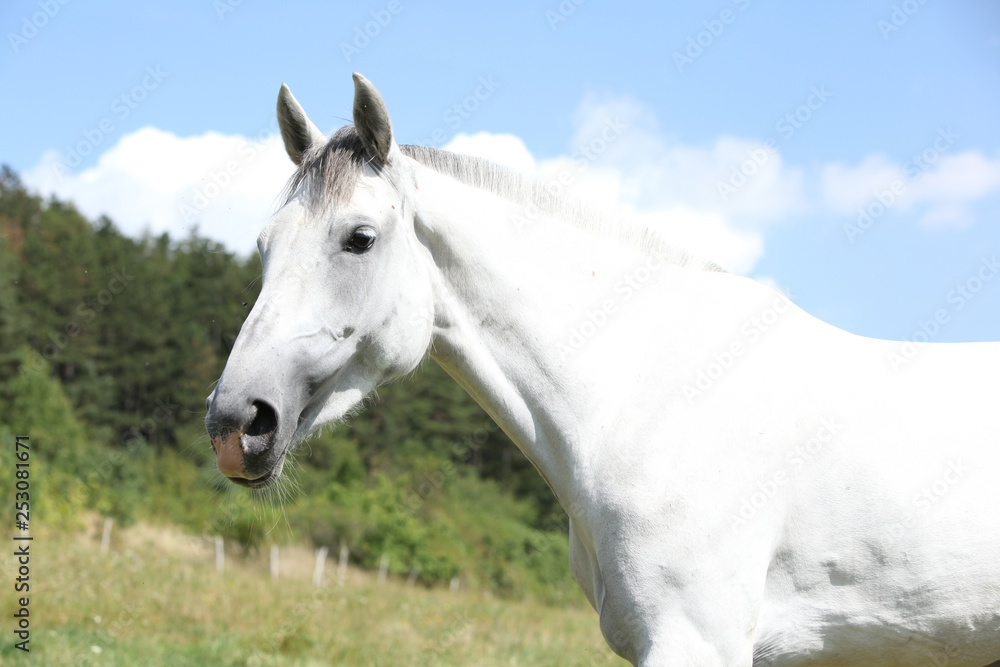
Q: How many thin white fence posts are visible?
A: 8